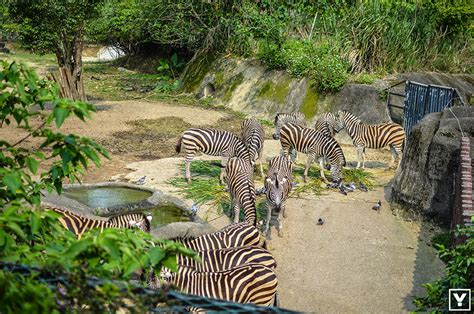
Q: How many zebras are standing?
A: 12